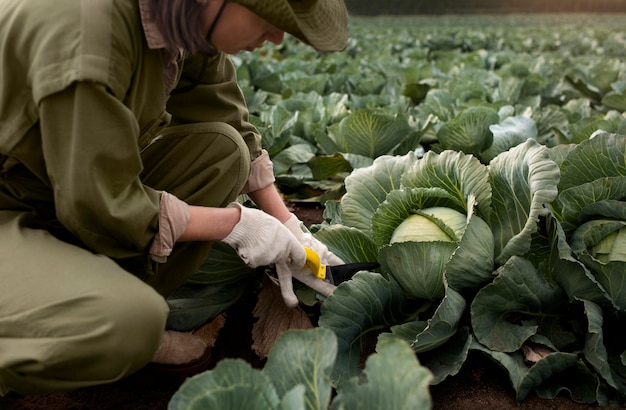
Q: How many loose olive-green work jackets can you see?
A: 1